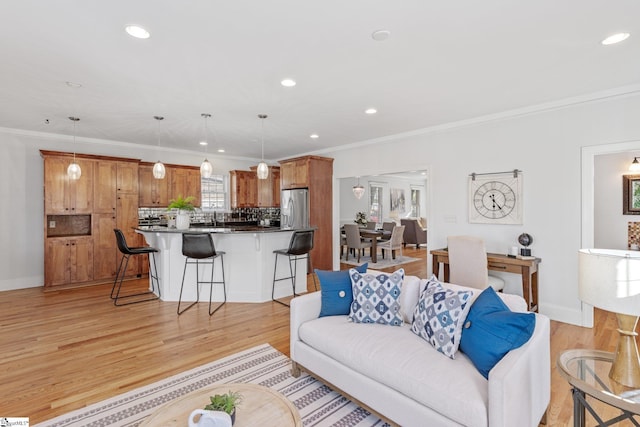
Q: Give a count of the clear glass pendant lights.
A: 4